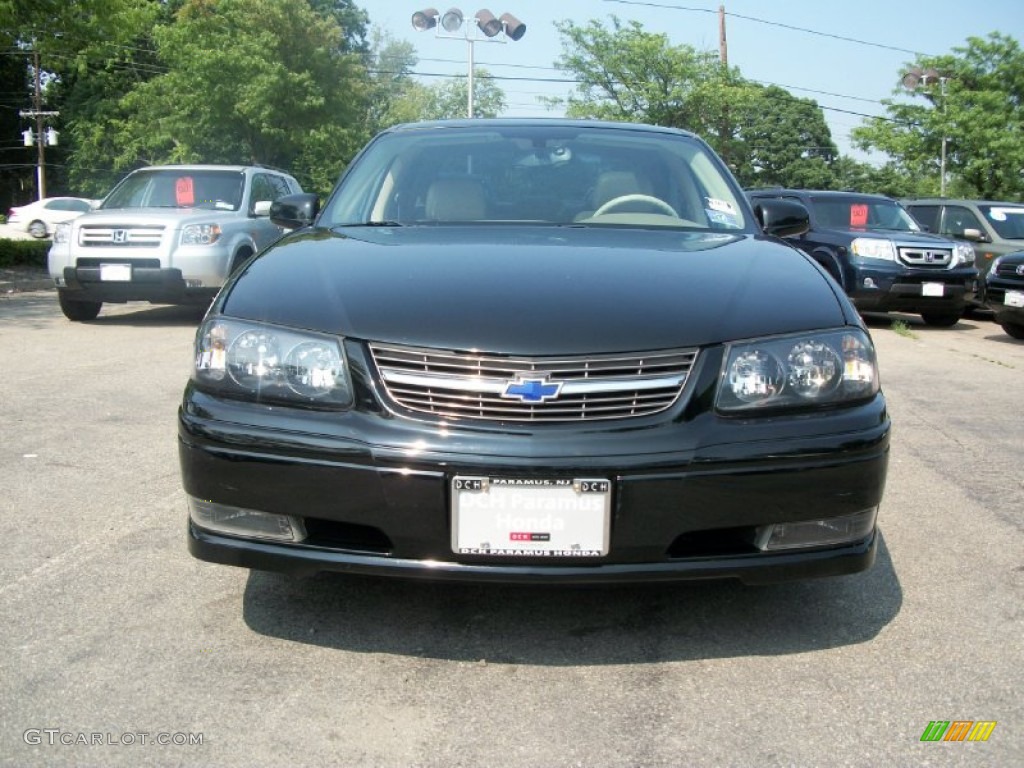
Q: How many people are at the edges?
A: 0